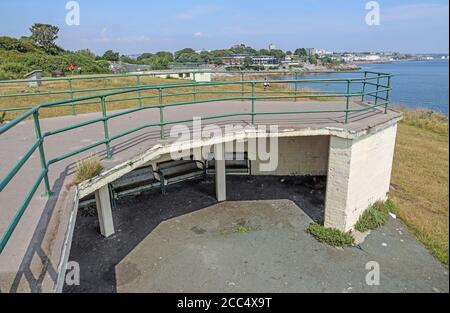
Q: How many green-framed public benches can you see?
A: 4